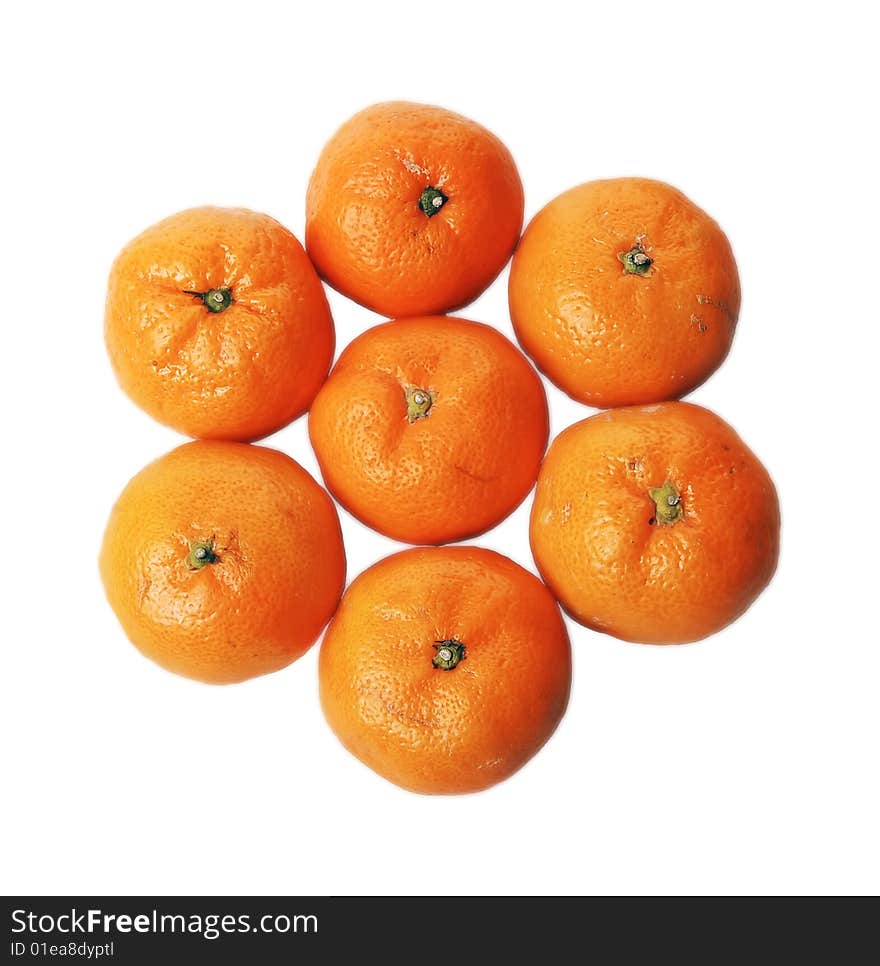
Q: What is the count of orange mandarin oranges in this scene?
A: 7